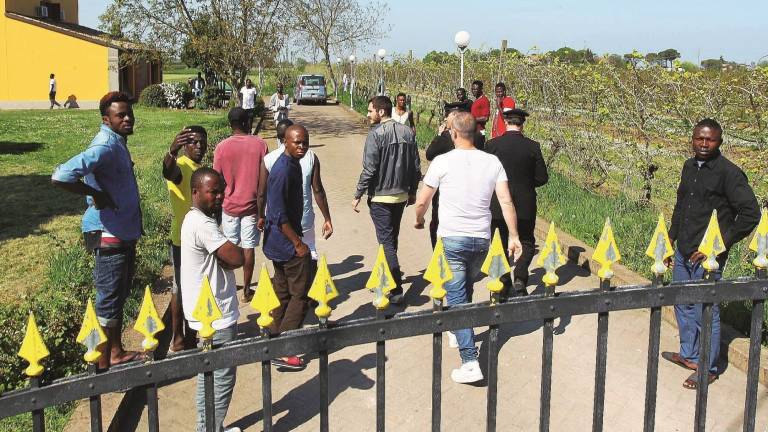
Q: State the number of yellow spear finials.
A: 14